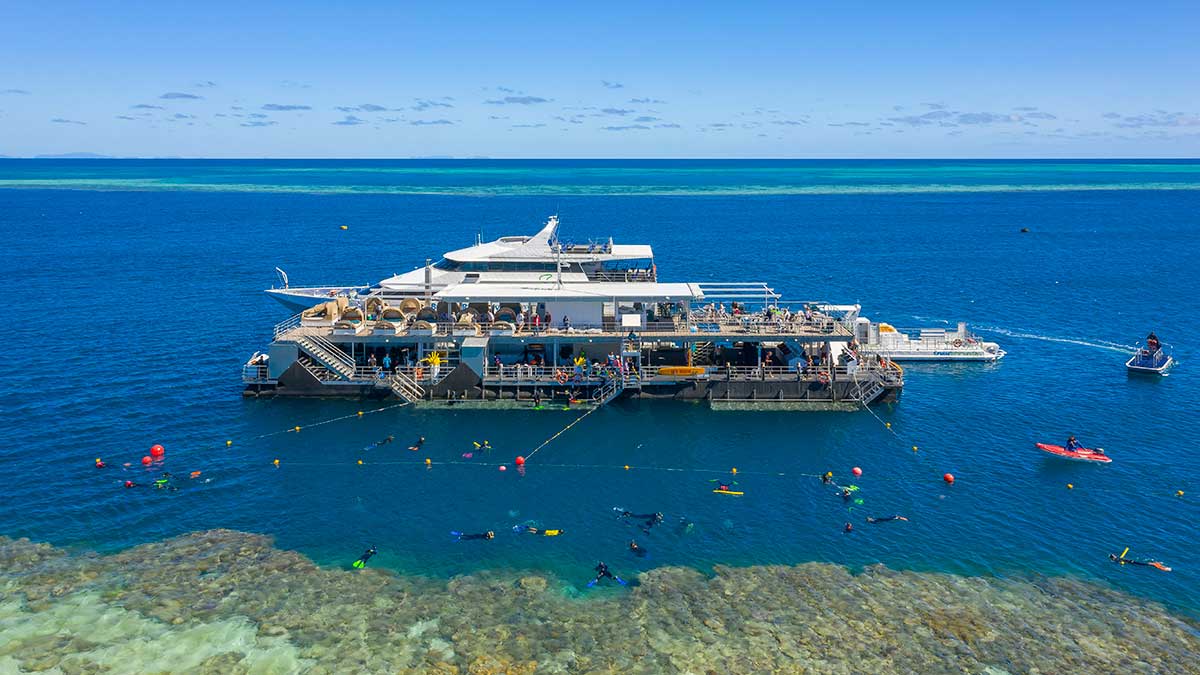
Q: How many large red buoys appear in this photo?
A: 5